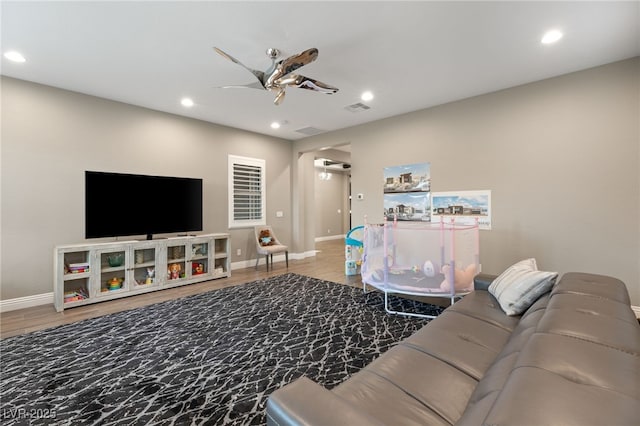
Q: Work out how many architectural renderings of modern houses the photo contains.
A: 3